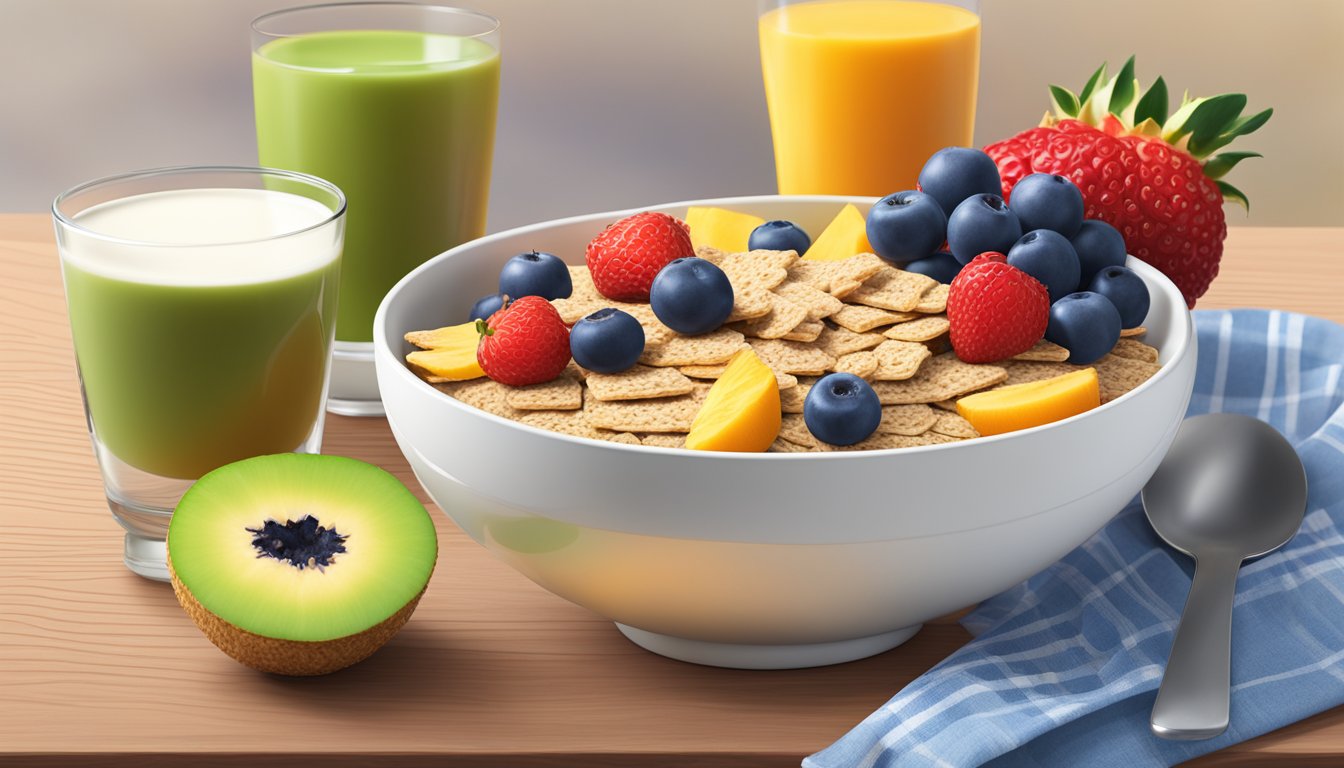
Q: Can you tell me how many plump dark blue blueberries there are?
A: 15